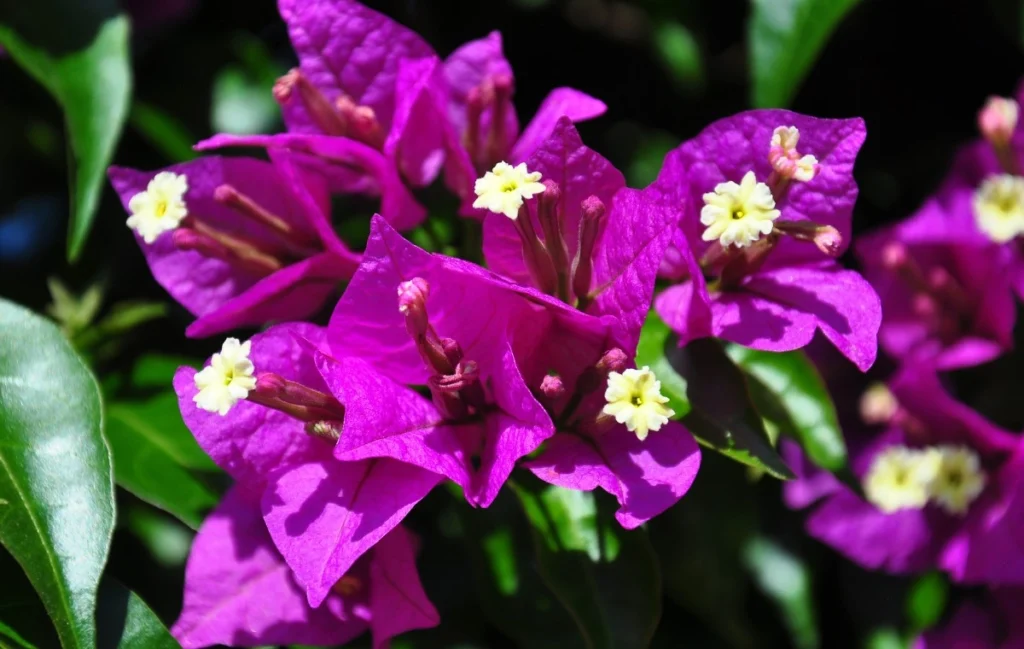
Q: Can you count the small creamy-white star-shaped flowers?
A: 8